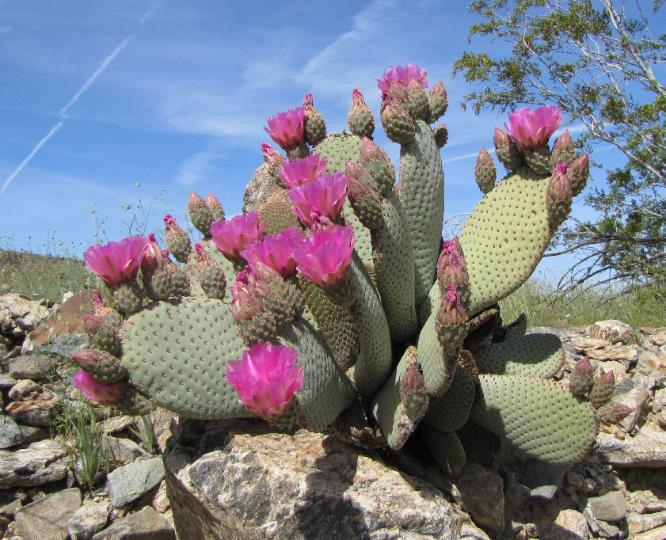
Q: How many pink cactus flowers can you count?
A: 11